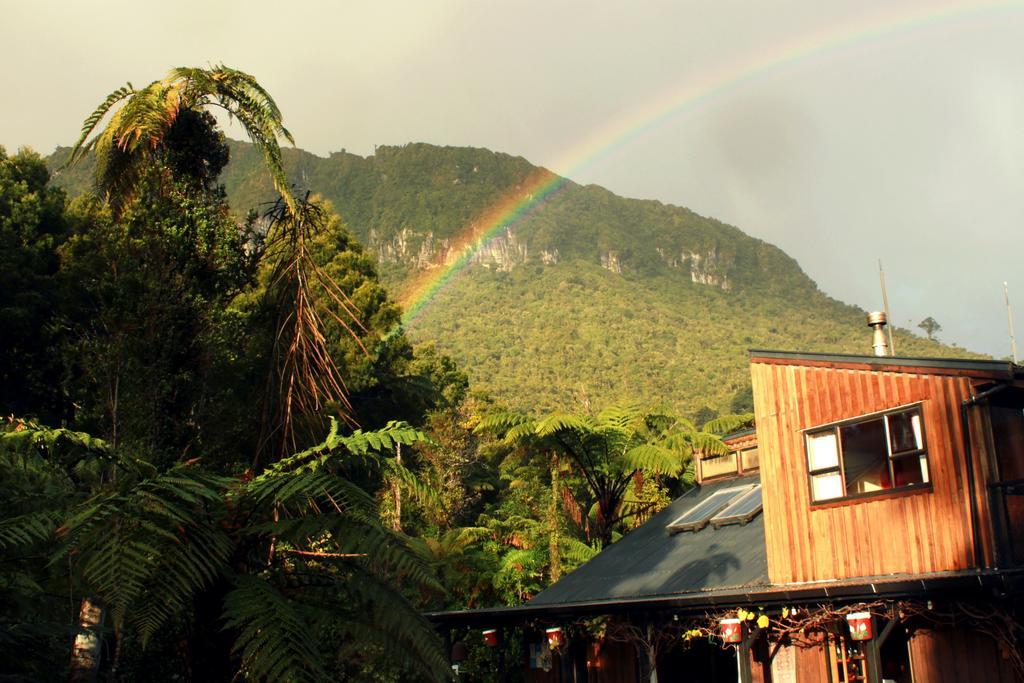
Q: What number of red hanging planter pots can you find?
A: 4